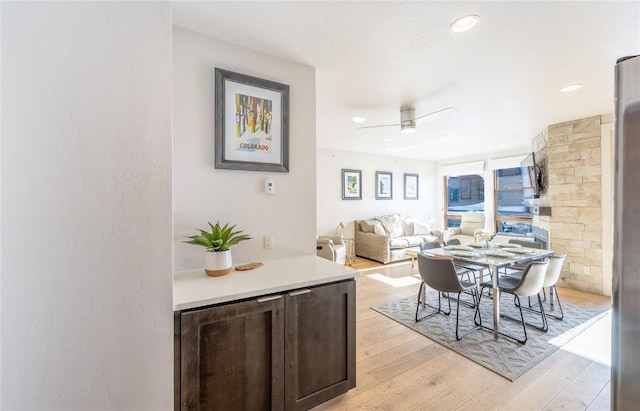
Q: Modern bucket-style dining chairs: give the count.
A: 6